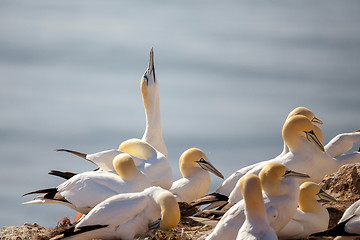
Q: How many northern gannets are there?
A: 12